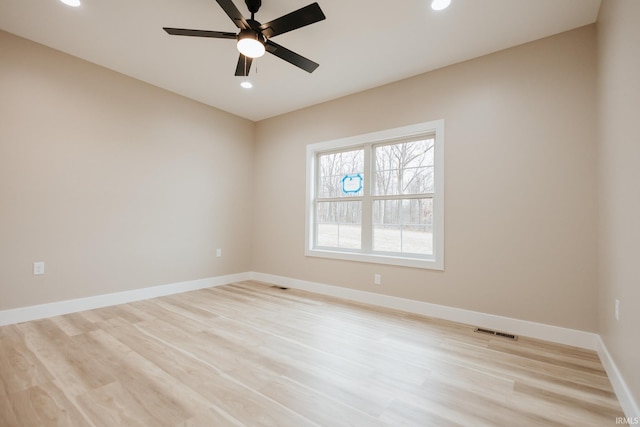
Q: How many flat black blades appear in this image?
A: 5